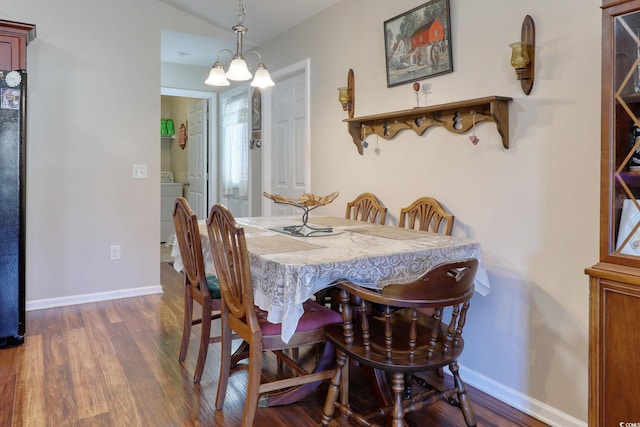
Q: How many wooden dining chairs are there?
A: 5